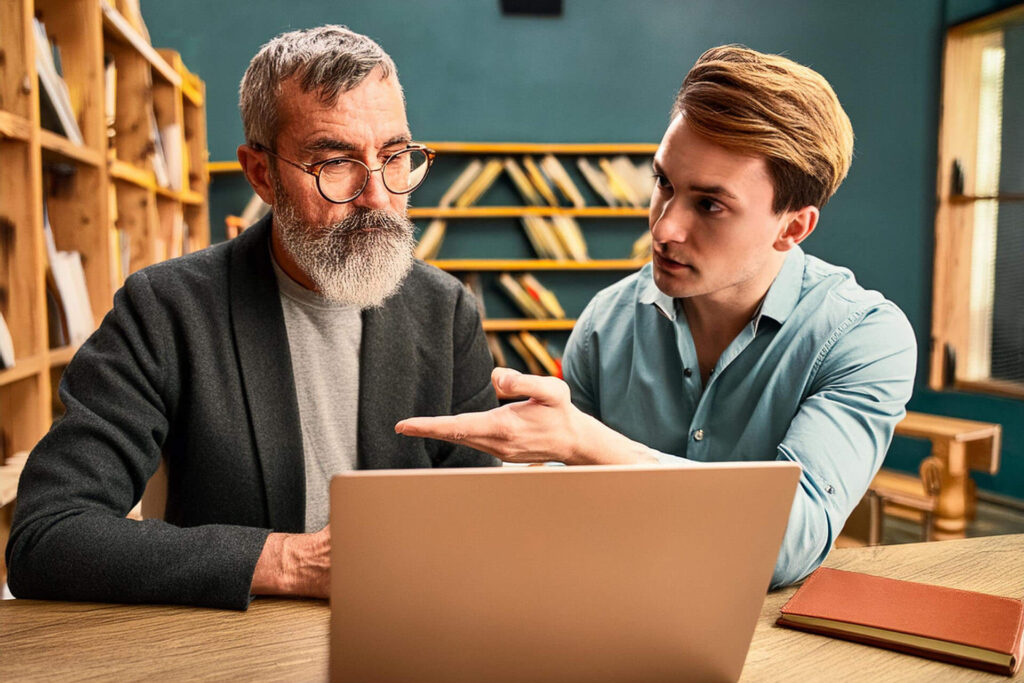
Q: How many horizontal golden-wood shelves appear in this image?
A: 4